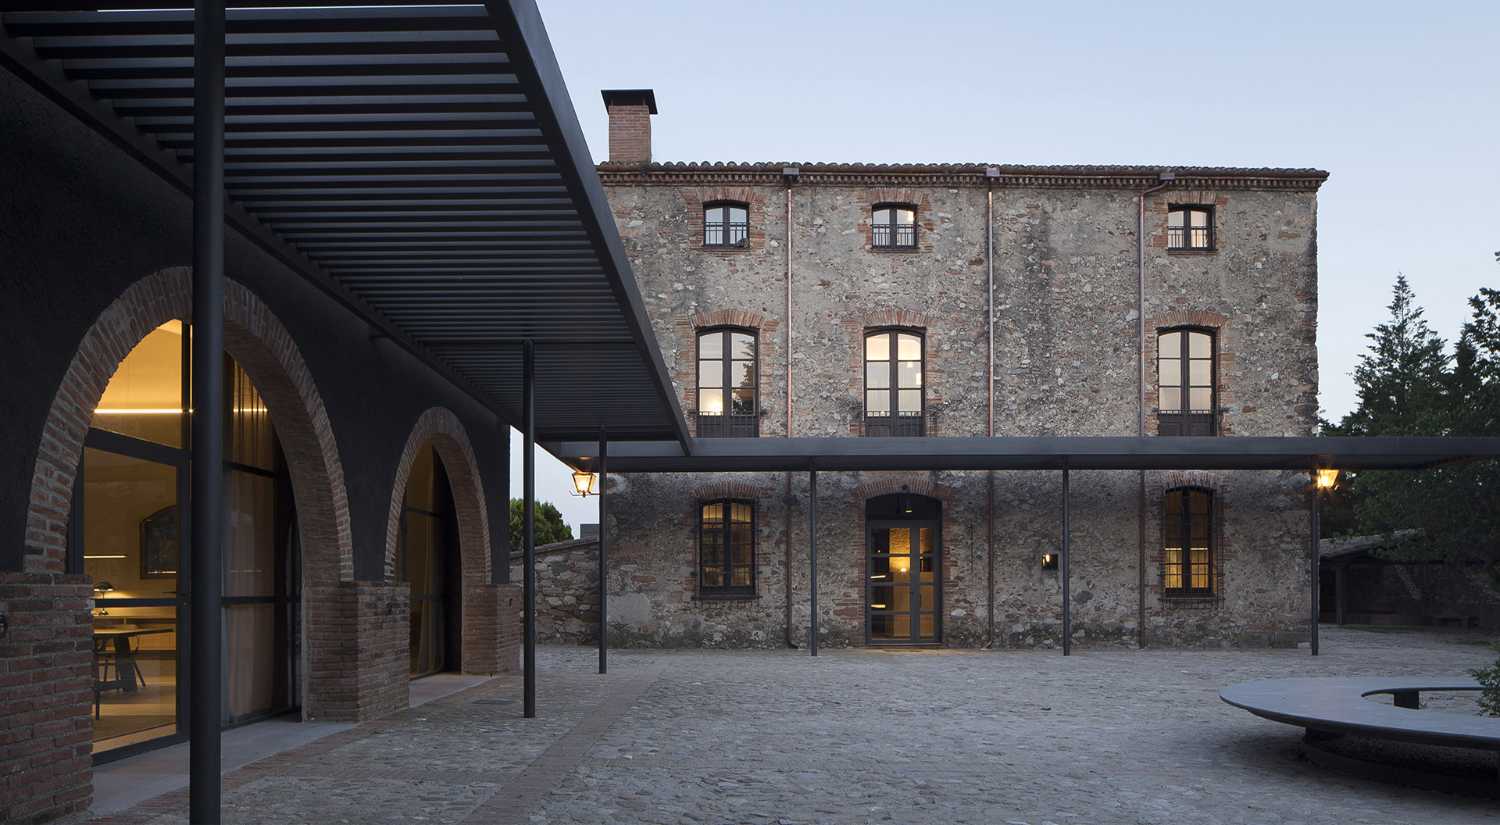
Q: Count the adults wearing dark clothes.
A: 0